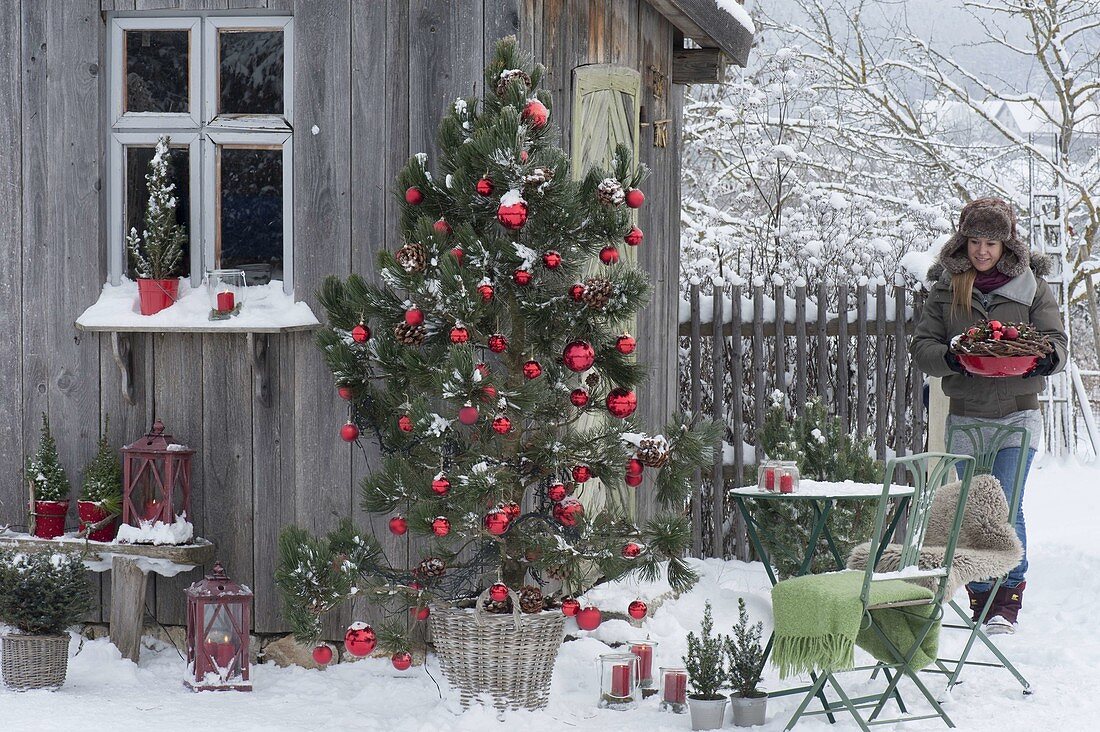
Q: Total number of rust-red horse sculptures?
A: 0